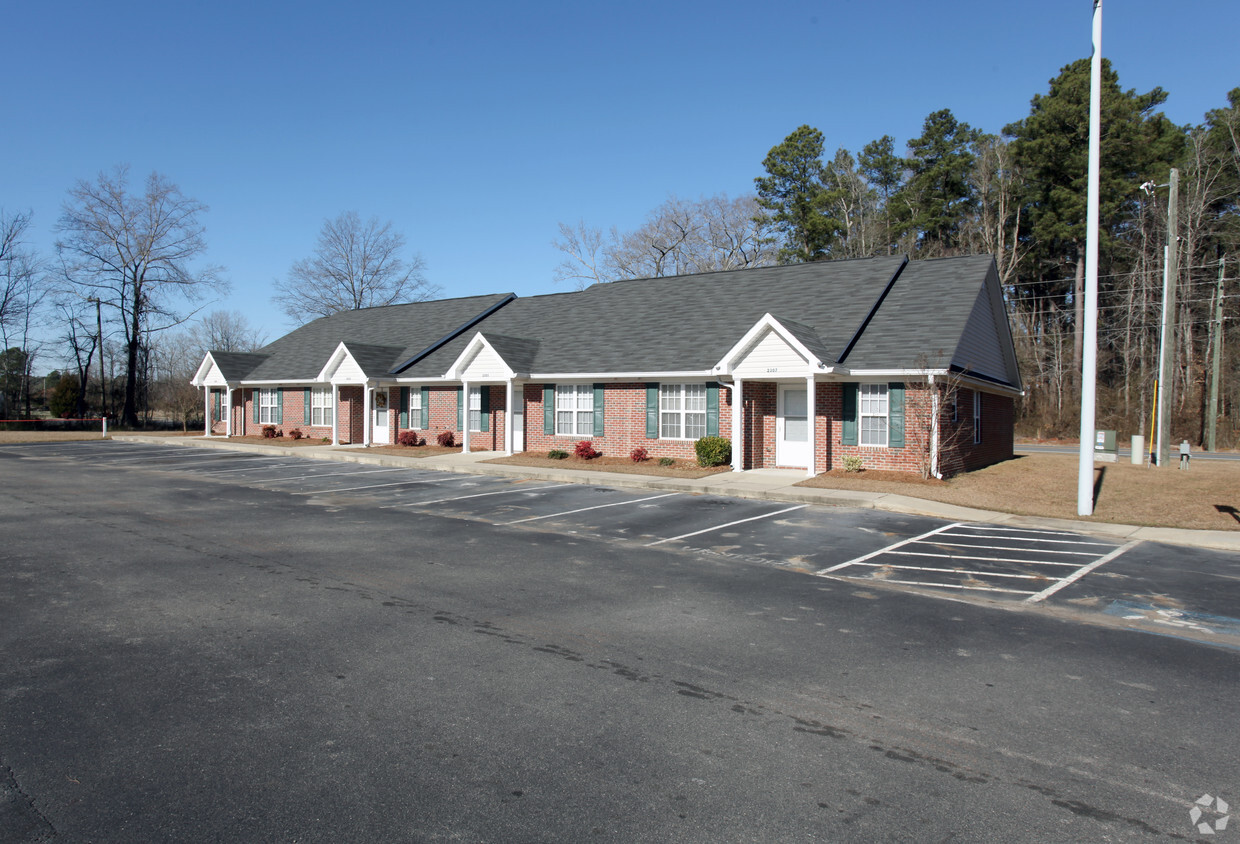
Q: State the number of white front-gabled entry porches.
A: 4